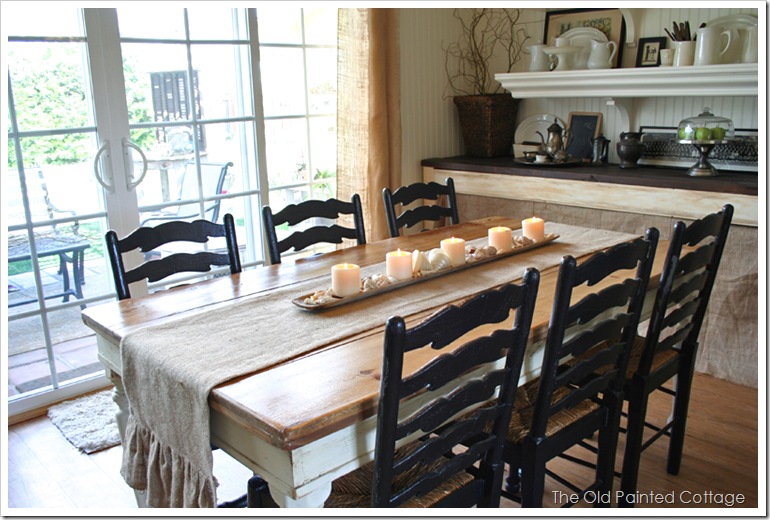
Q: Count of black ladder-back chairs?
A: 6